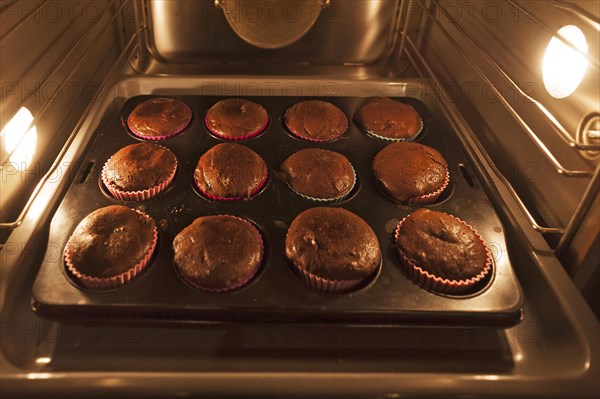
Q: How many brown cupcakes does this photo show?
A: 12